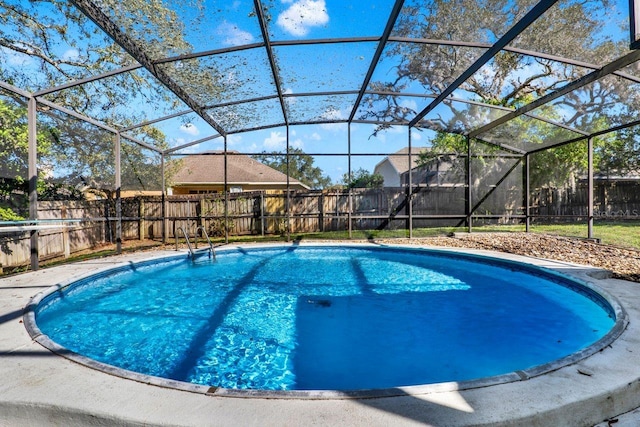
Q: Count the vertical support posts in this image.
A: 10